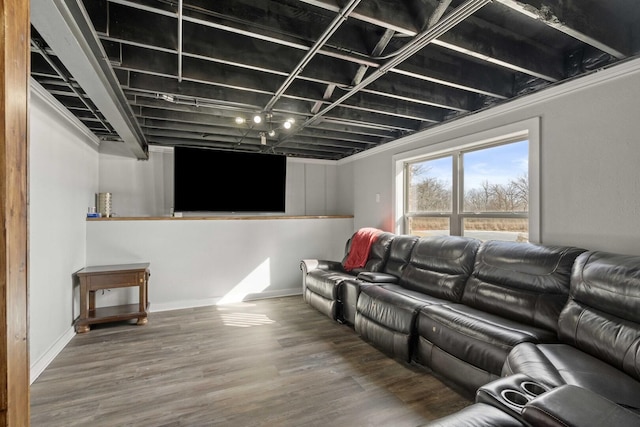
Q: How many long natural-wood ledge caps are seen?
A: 1